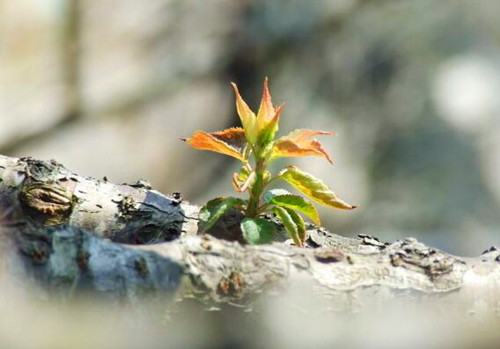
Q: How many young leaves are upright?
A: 3